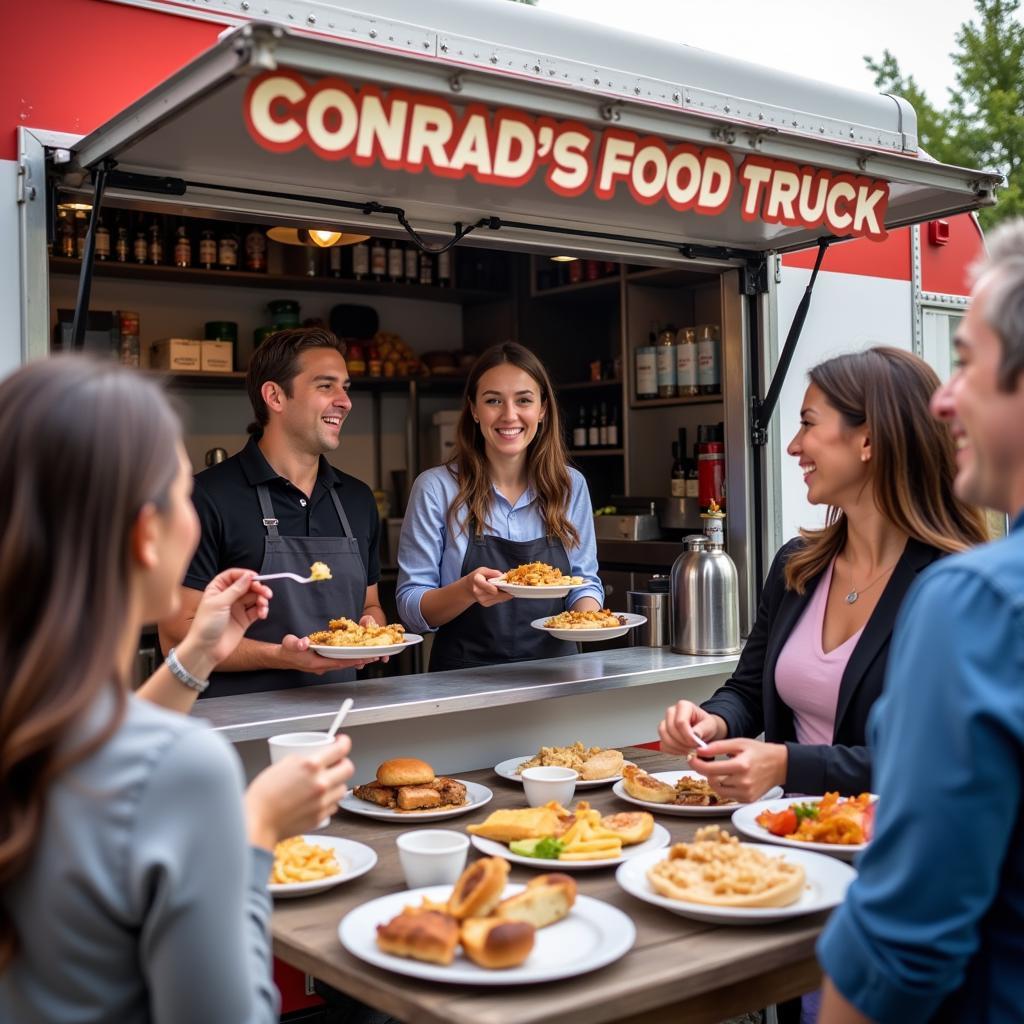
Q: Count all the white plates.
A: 11